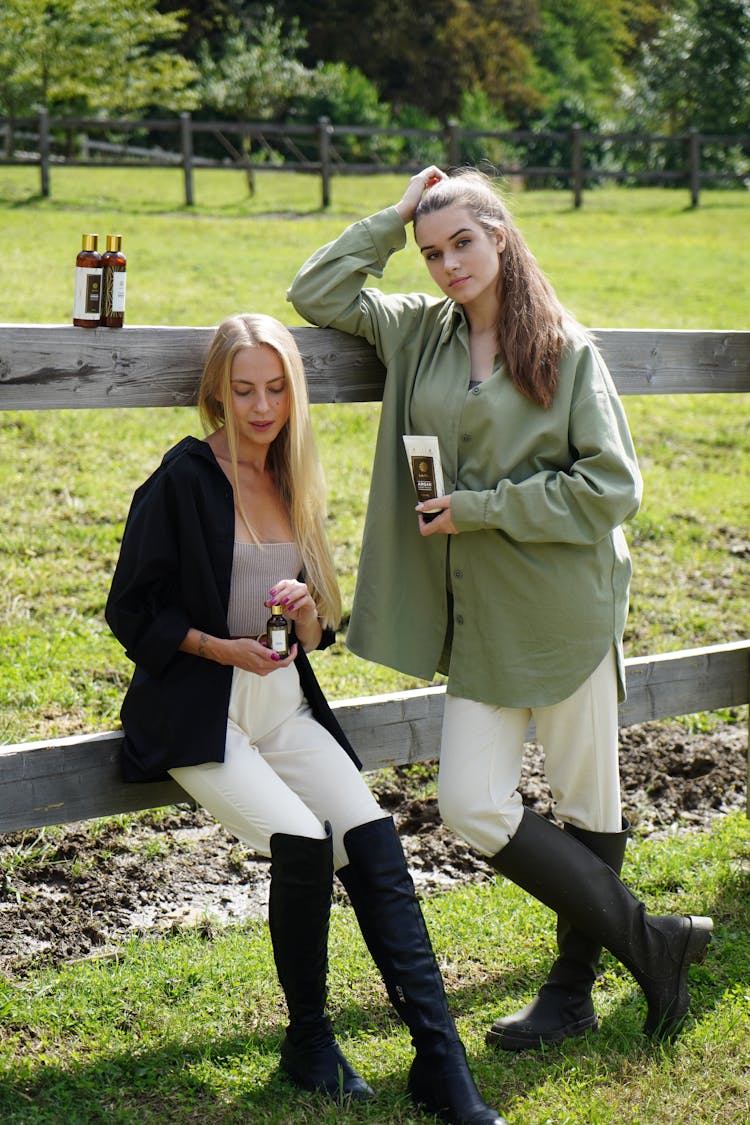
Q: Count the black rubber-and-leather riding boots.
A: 4